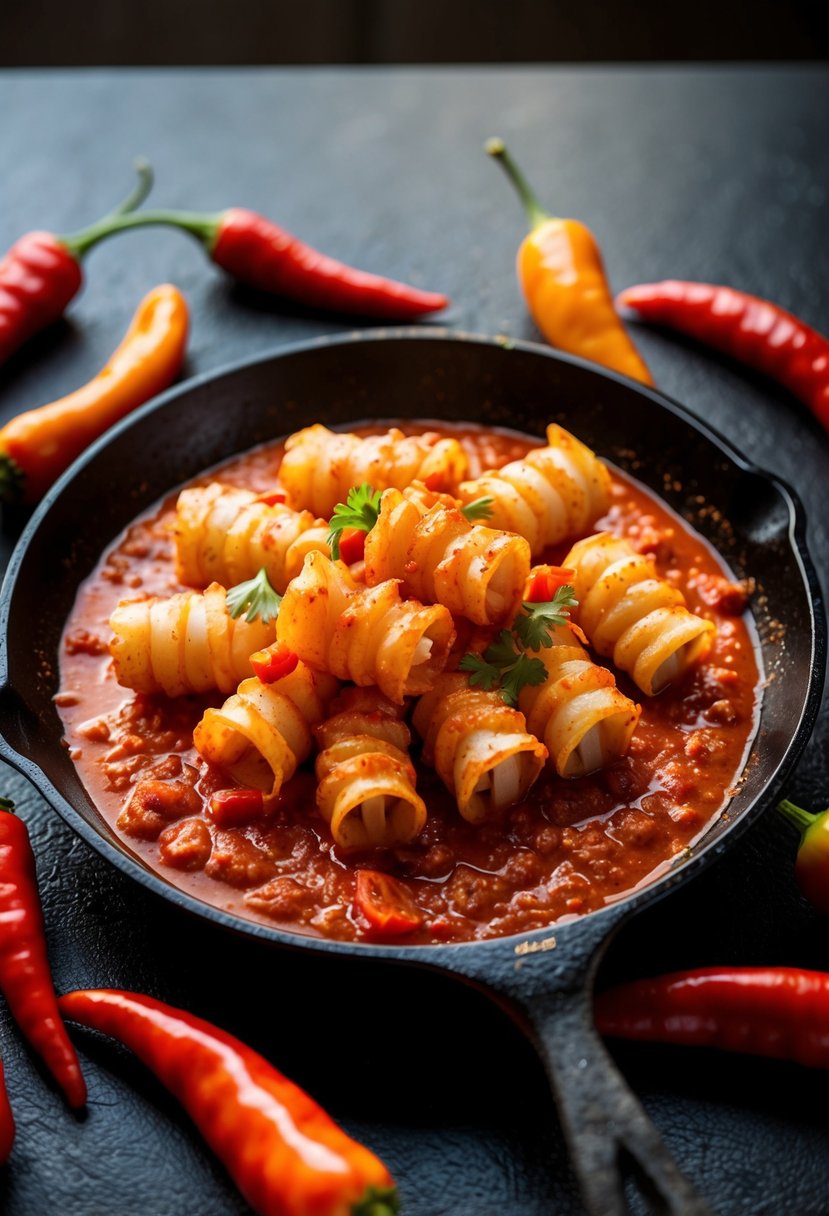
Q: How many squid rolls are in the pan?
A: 11